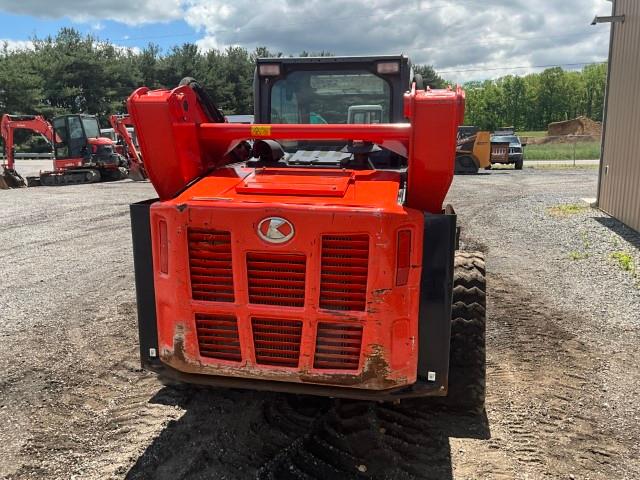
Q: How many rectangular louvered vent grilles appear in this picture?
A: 6